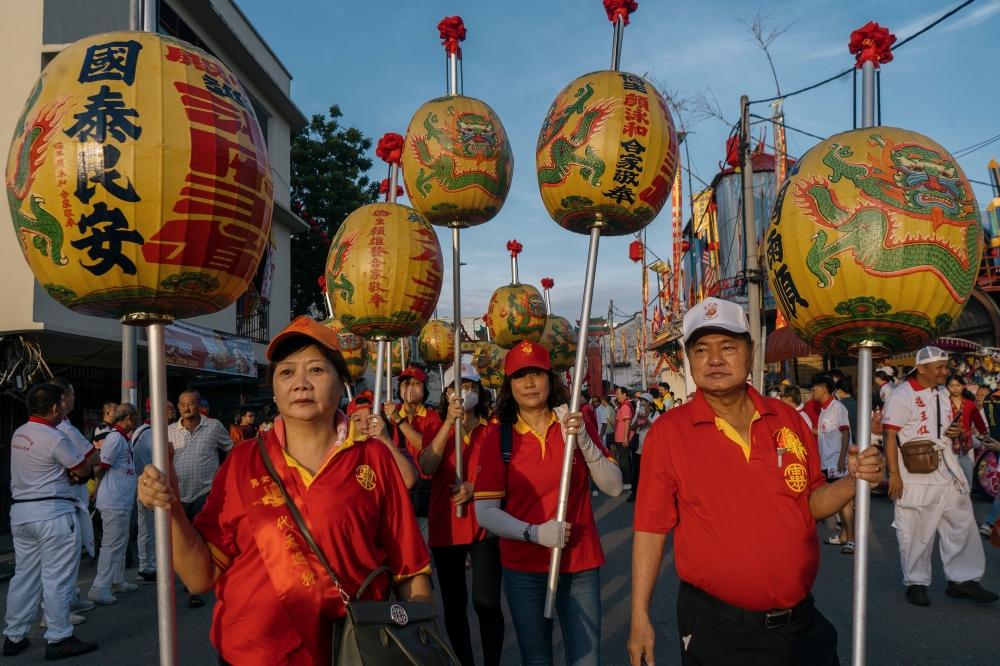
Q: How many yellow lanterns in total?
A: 11